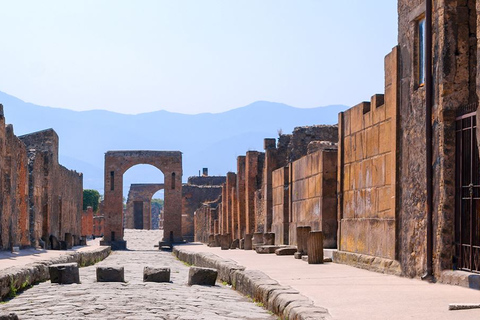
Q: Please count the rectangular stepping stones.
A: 4